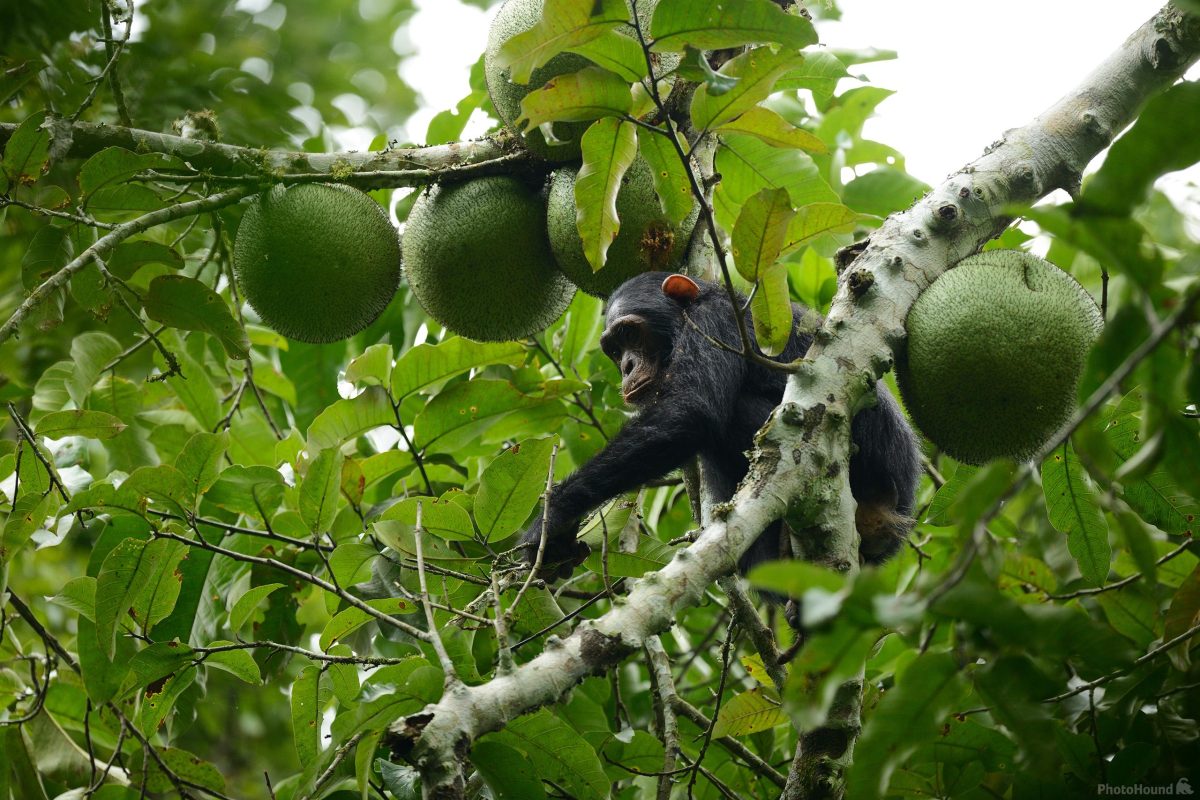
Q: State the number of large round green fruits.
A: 5